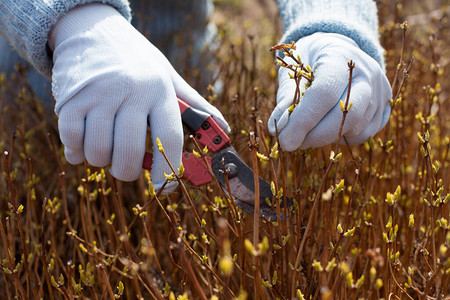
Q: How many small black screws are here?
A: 3